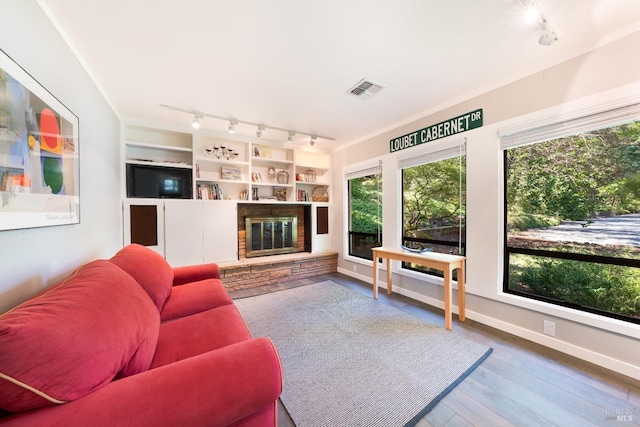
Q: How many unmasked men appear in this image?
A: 0